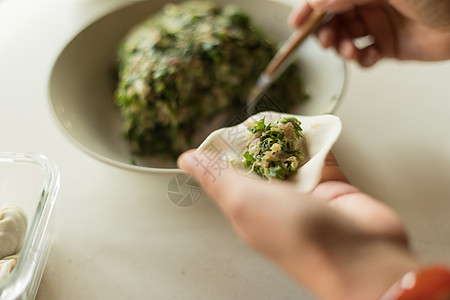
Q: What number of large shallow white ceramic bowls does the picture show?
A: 1